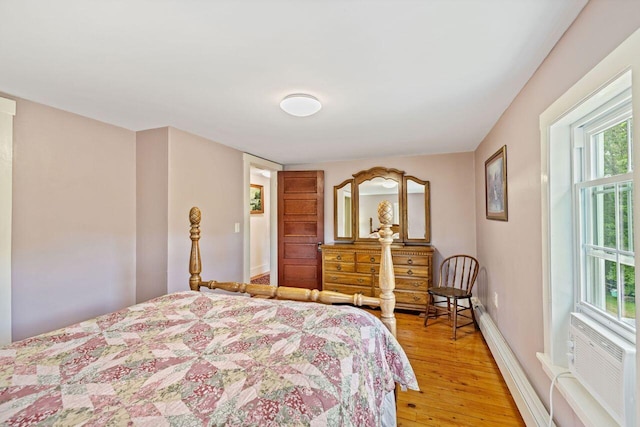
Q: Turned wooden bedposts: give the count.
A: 2